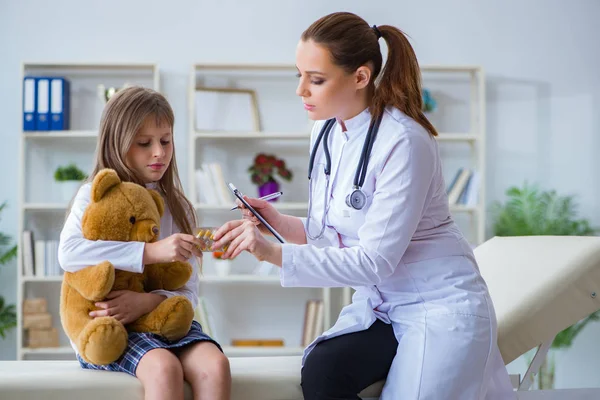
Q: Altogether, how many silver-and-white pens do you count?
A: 1